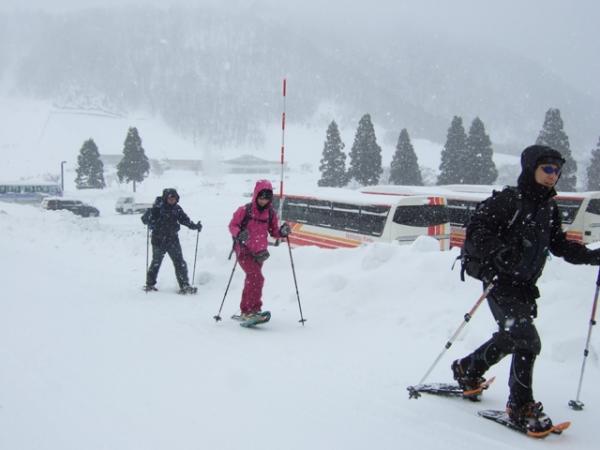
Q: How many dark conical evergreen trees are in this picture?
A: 9